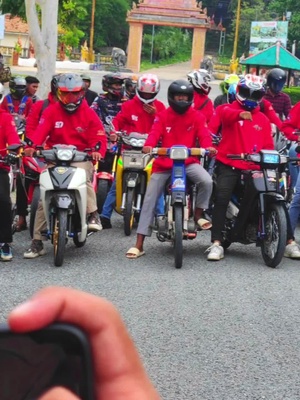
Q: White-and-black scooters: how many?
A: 1